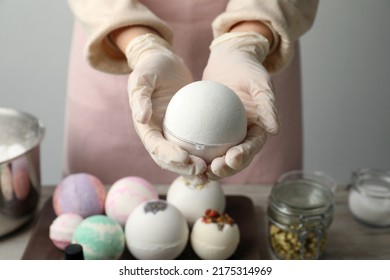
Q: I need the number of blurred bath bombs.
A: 7